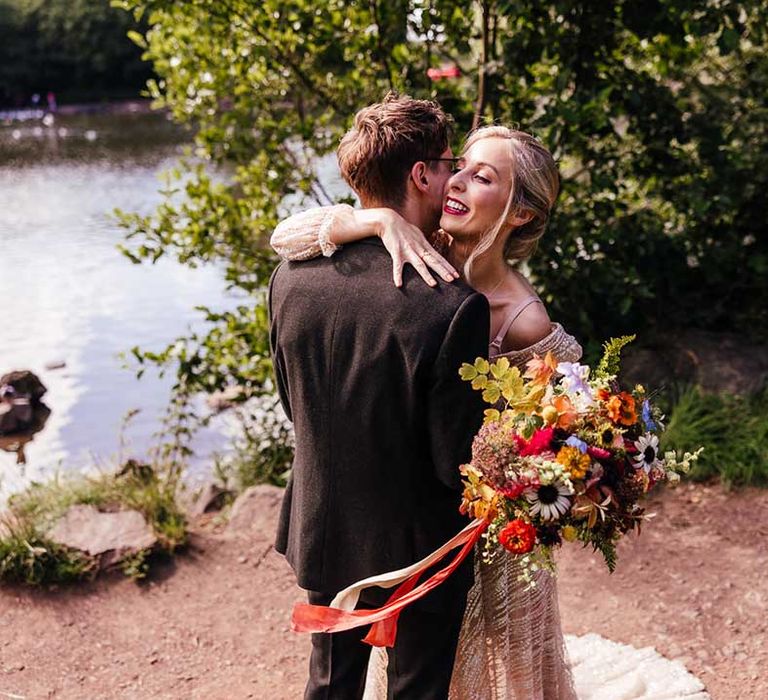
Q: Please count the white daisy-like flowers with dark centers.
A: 2